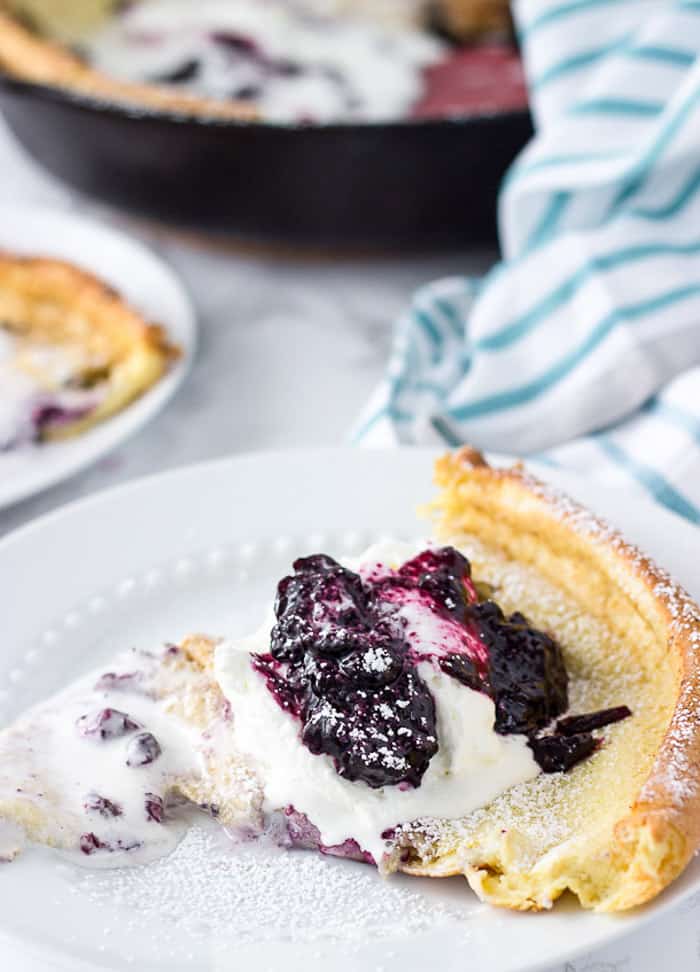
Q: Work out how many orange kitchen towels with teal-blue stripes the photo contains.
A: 0